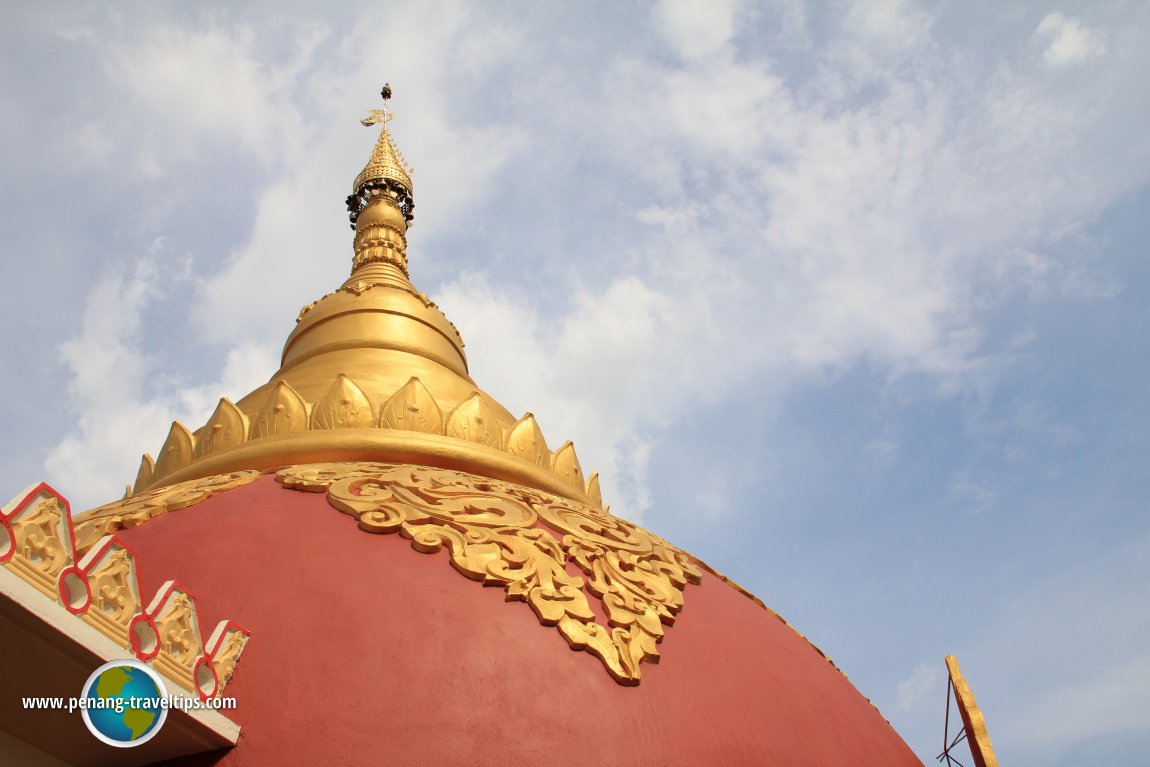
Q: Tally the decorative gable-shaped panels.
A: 4